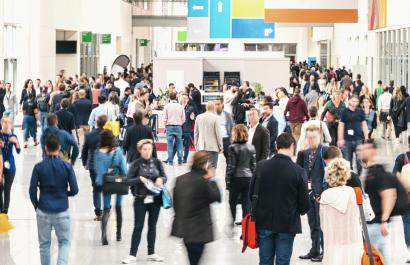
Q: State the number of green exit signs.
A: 3